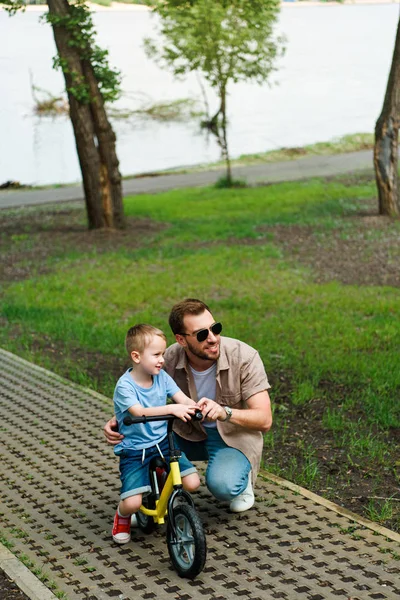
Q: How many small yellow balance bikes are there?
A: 1